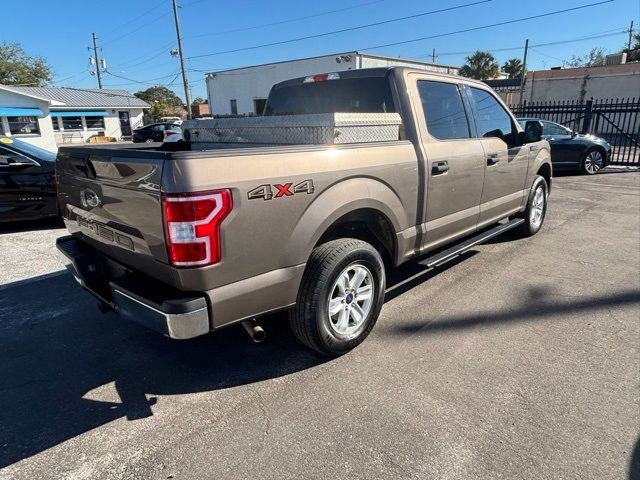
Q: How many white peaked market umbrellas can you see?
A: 0